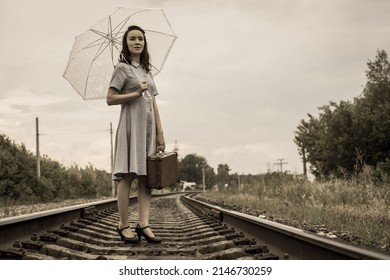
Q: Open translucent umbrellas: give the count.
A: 1